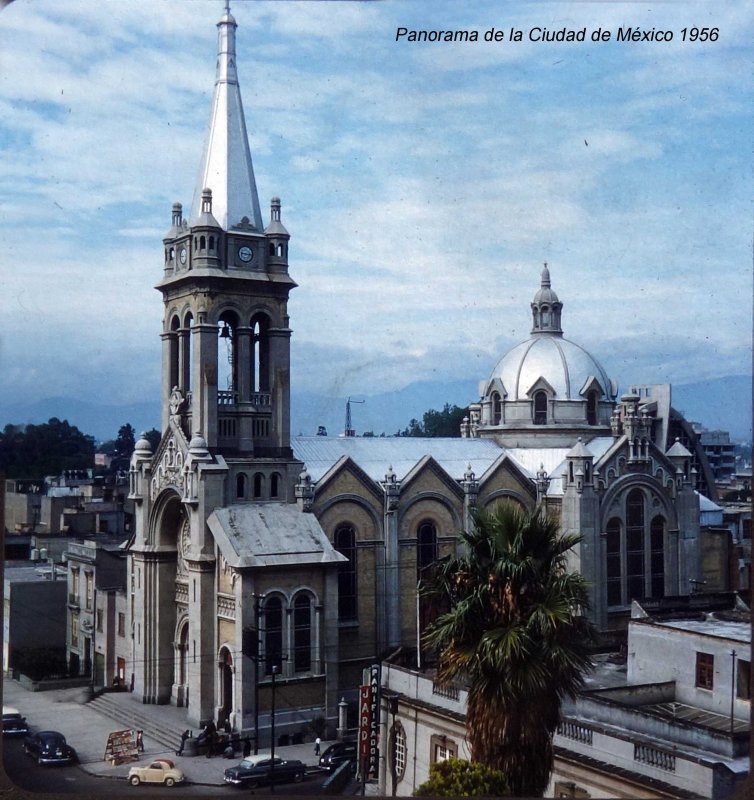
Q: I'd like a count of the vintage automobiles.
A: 5